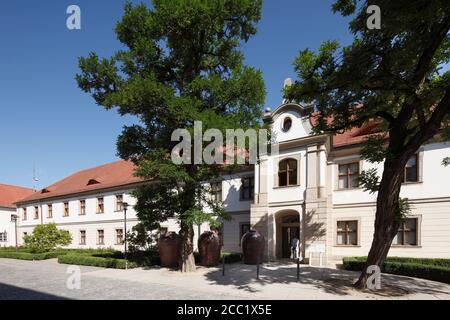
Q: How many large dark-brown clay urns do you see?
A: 3